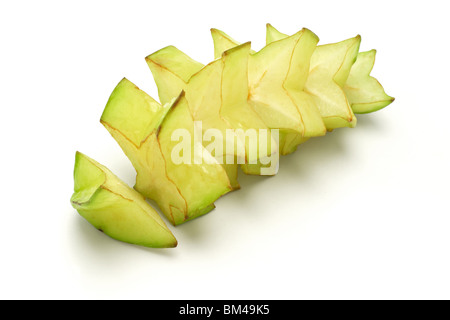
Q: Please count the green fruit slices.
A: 6